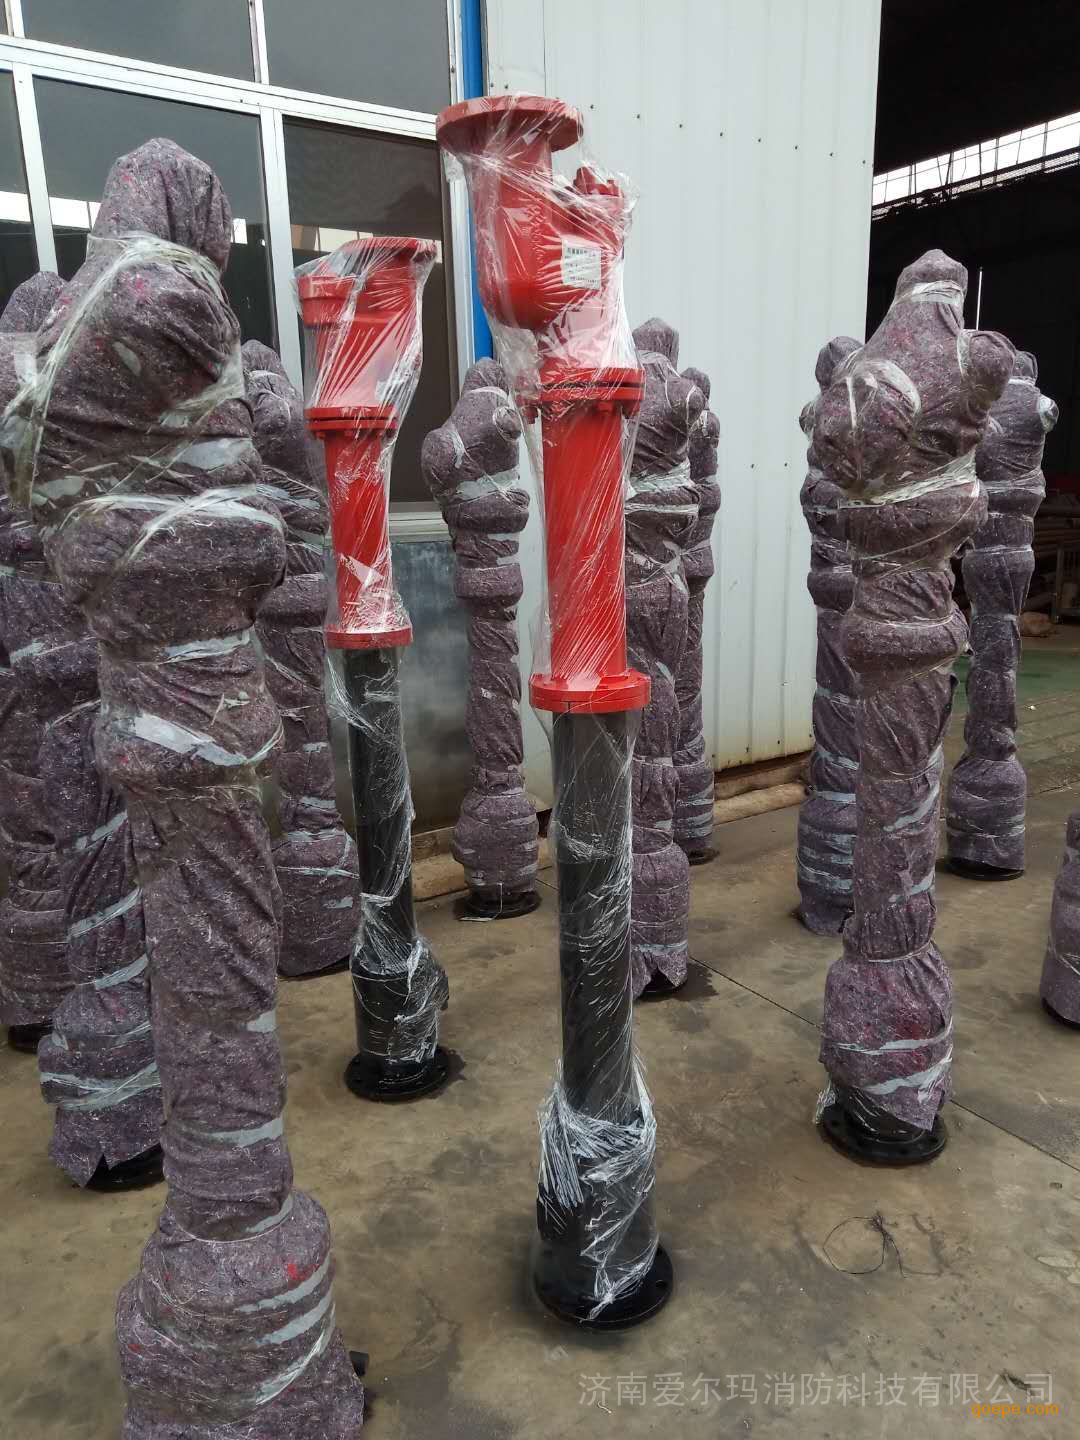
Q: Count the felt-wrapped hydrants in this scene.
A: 11